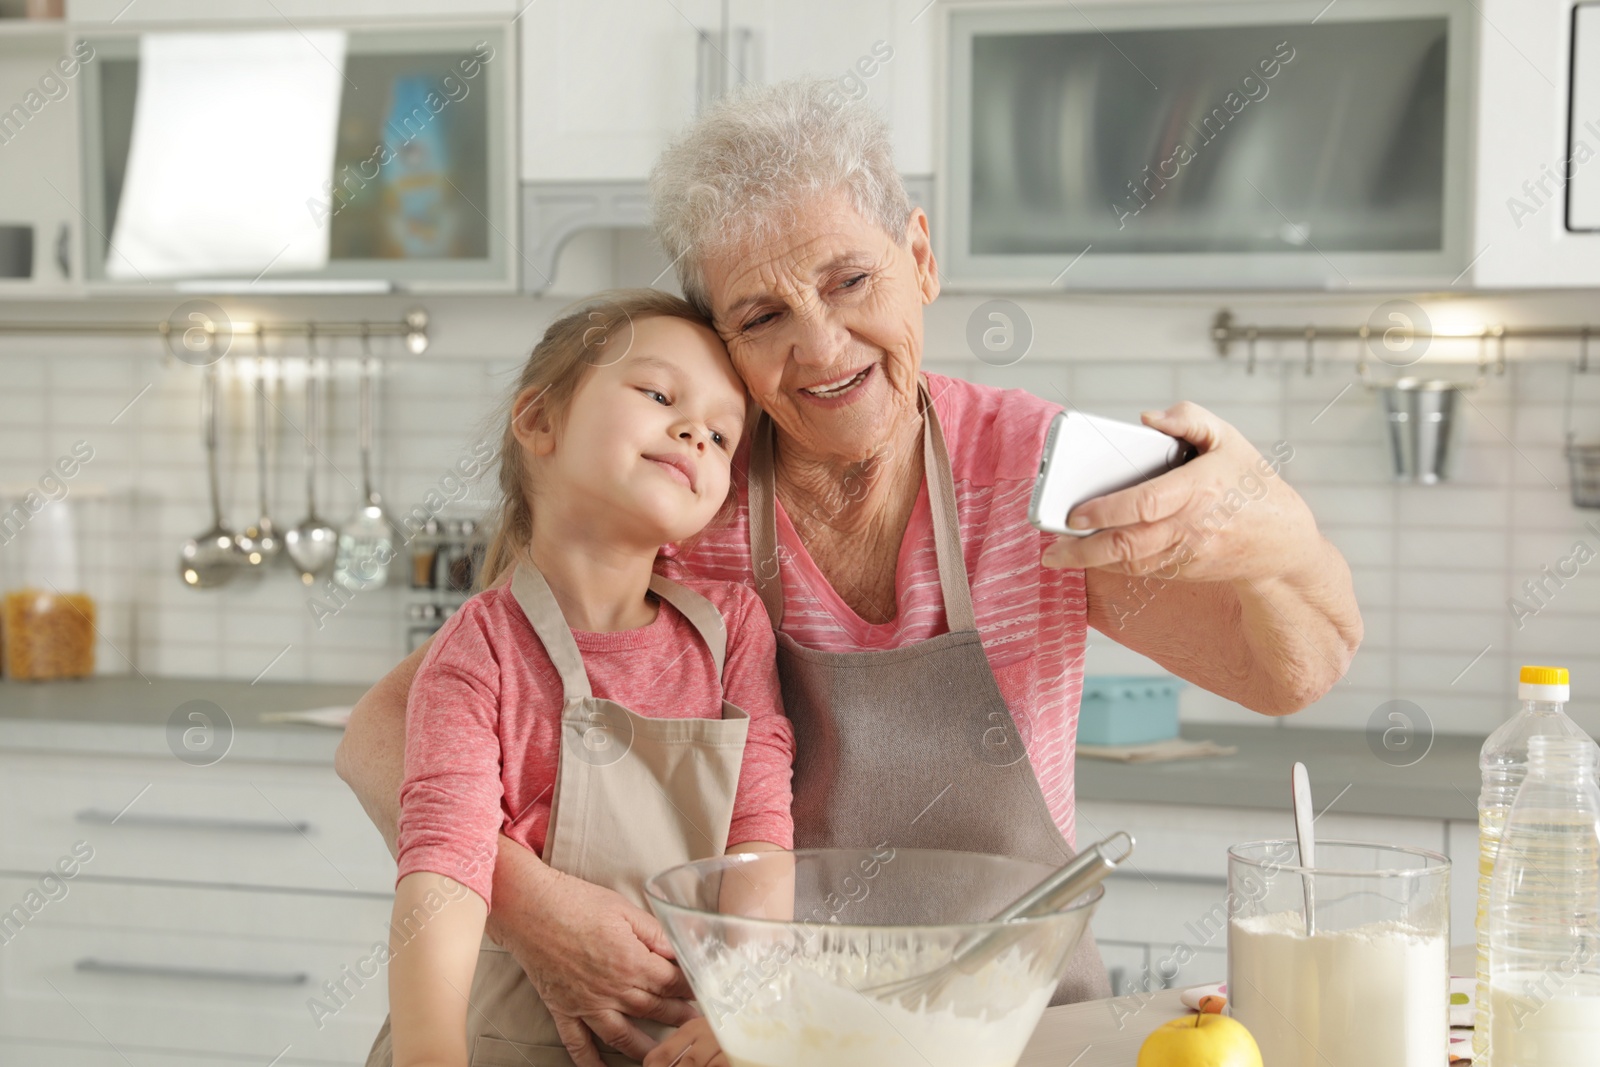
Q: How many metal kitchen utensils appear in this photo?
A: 6